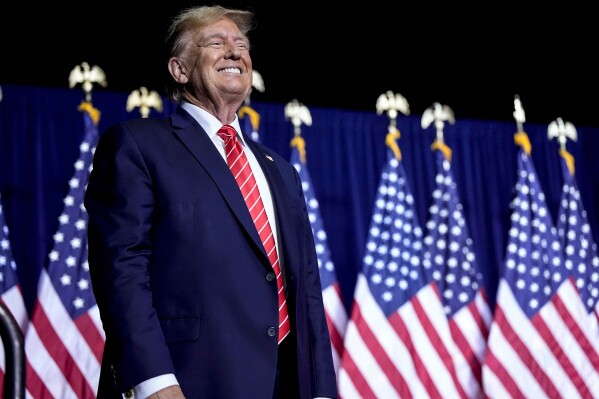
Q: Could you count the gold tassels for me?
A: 7